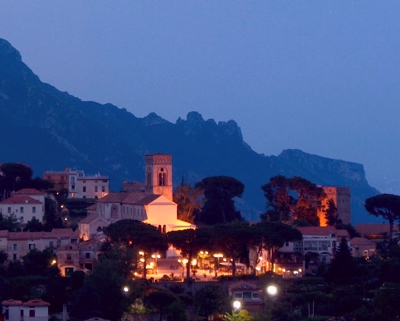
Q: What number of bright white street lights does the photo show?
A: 3